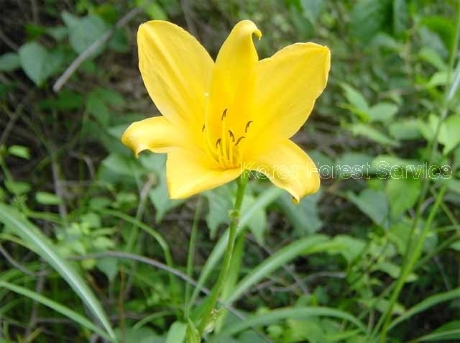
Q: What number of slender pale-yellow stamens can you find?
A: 6